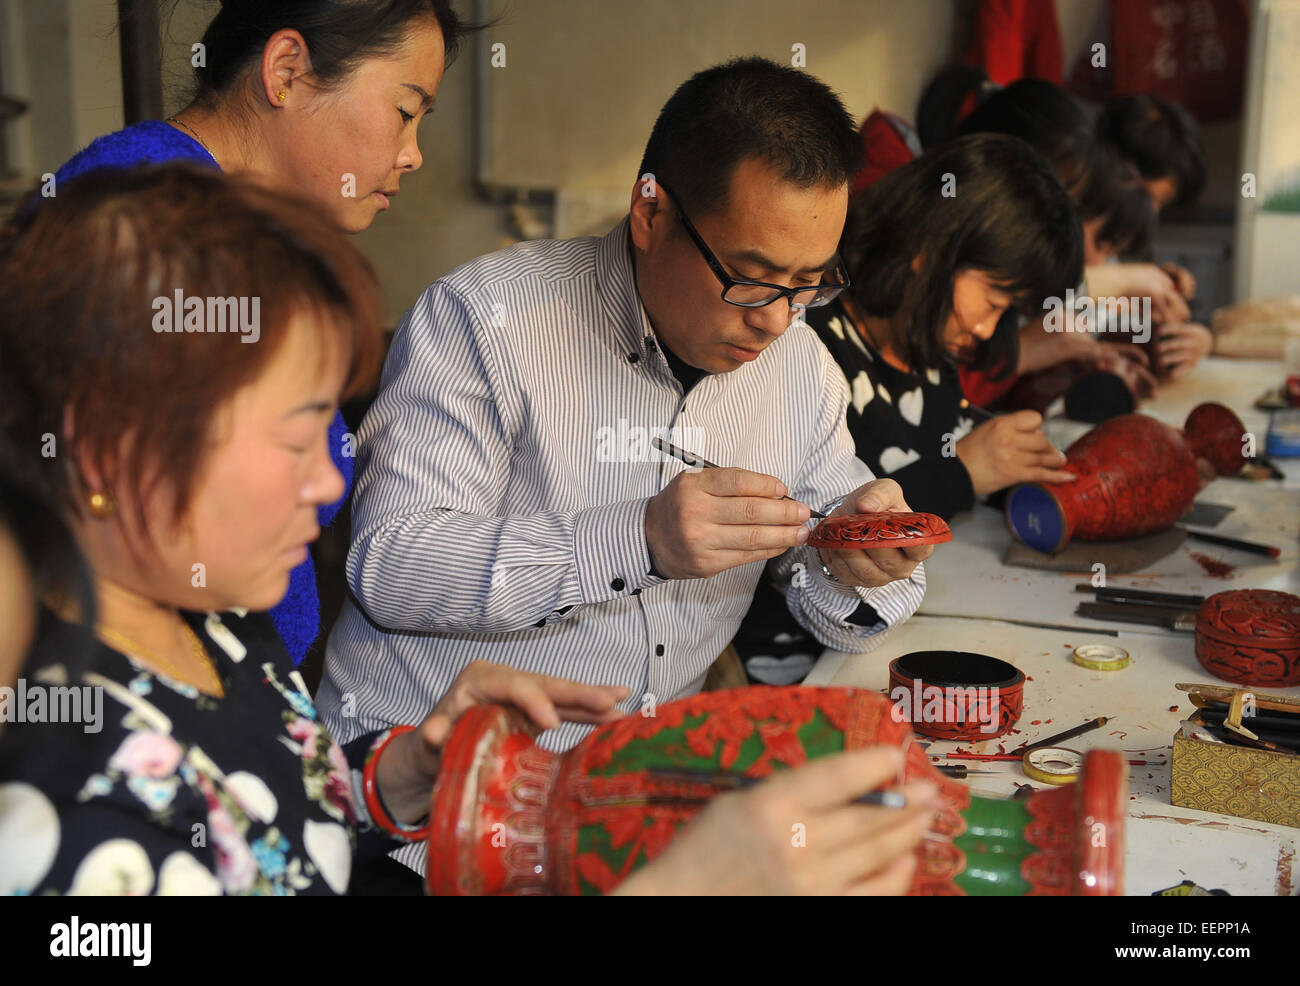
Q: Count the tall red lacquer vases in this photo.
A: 2